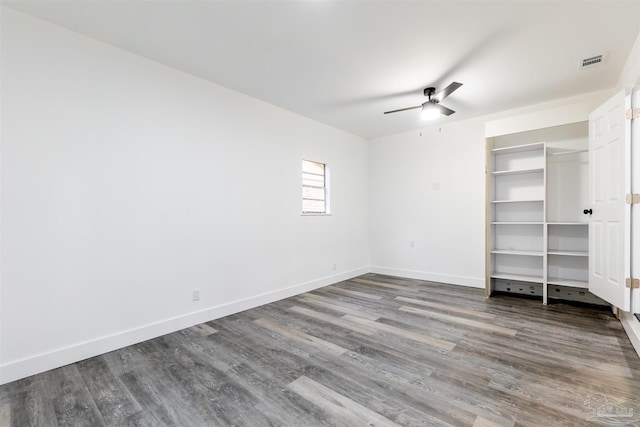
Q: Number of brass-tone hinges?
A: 3